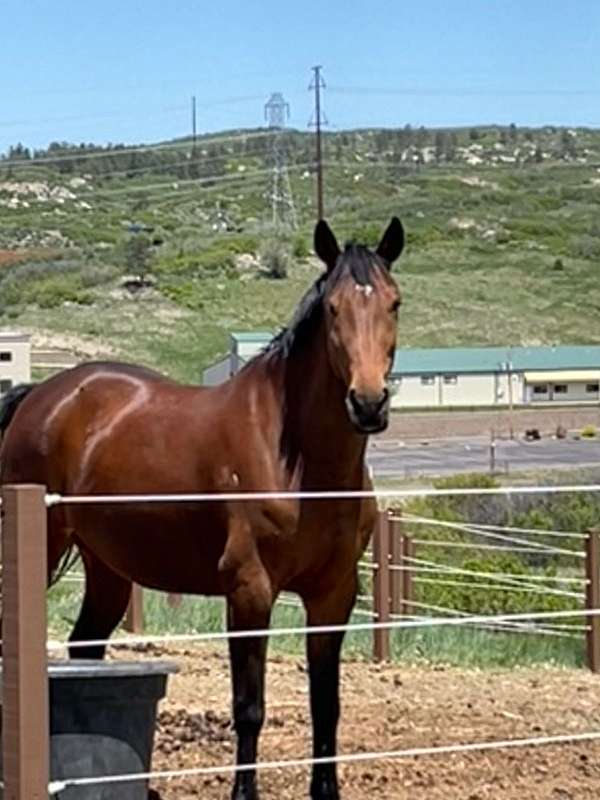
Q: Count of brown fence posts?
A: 6